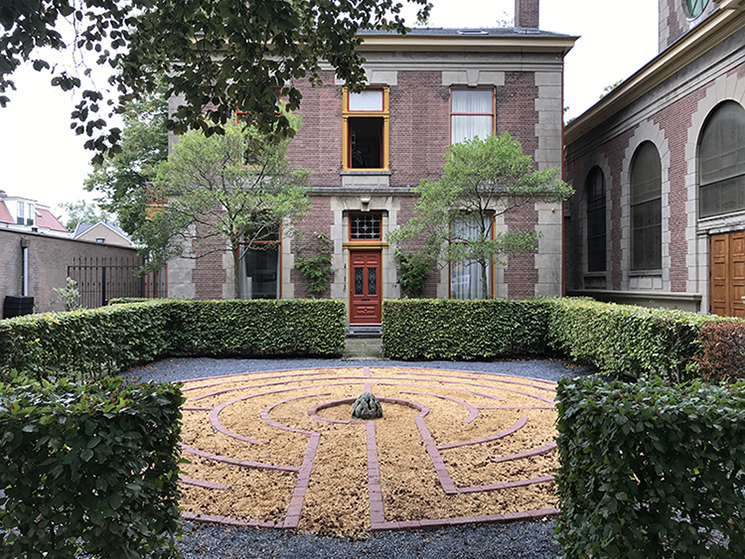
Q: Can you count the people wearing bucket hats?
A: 0